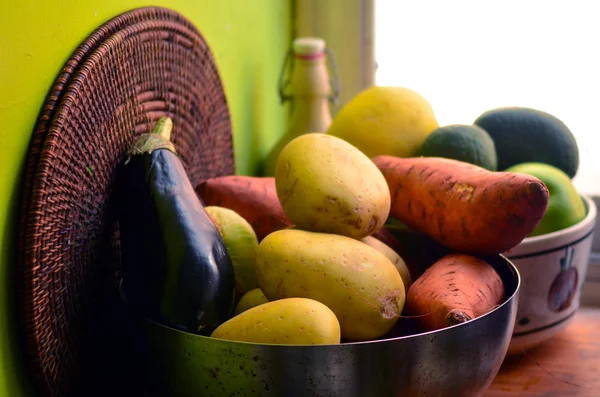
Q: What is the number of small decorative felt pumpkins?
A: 0